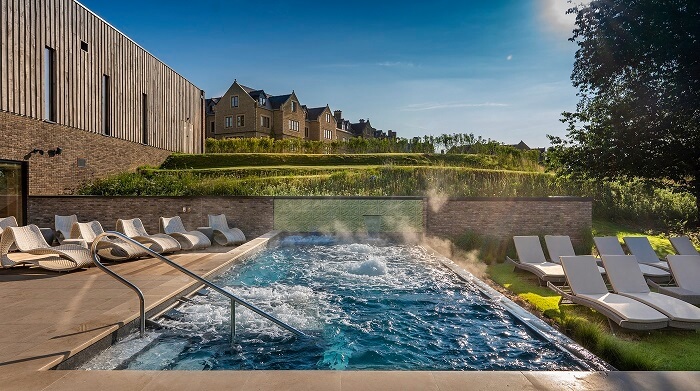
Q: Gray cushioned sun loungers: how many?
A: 8